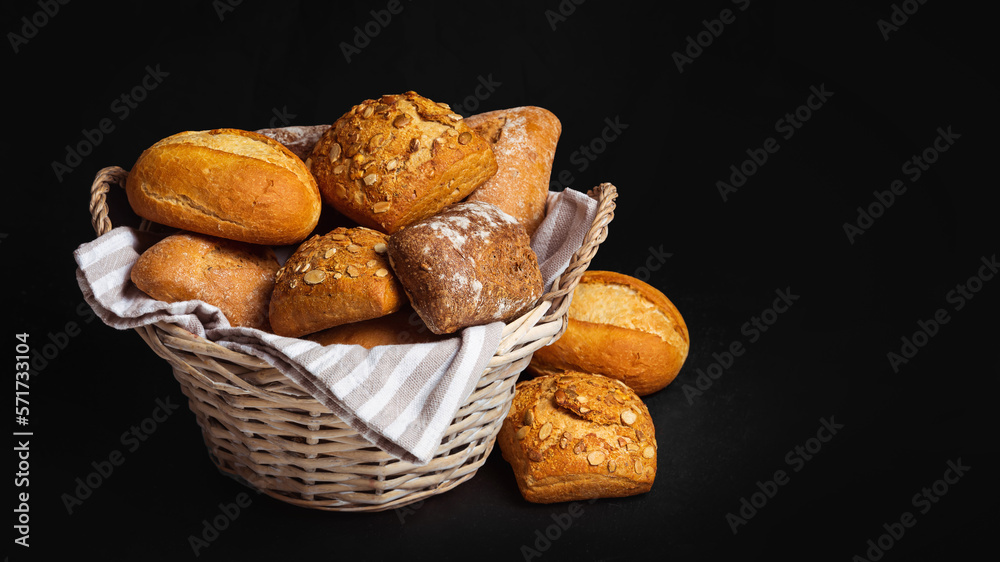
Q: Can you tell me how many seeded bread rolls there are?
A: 3